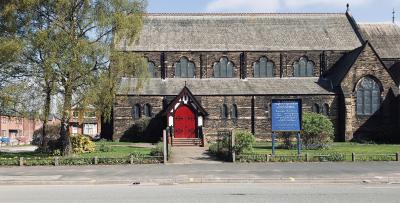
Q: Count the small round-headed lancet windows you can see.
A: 6